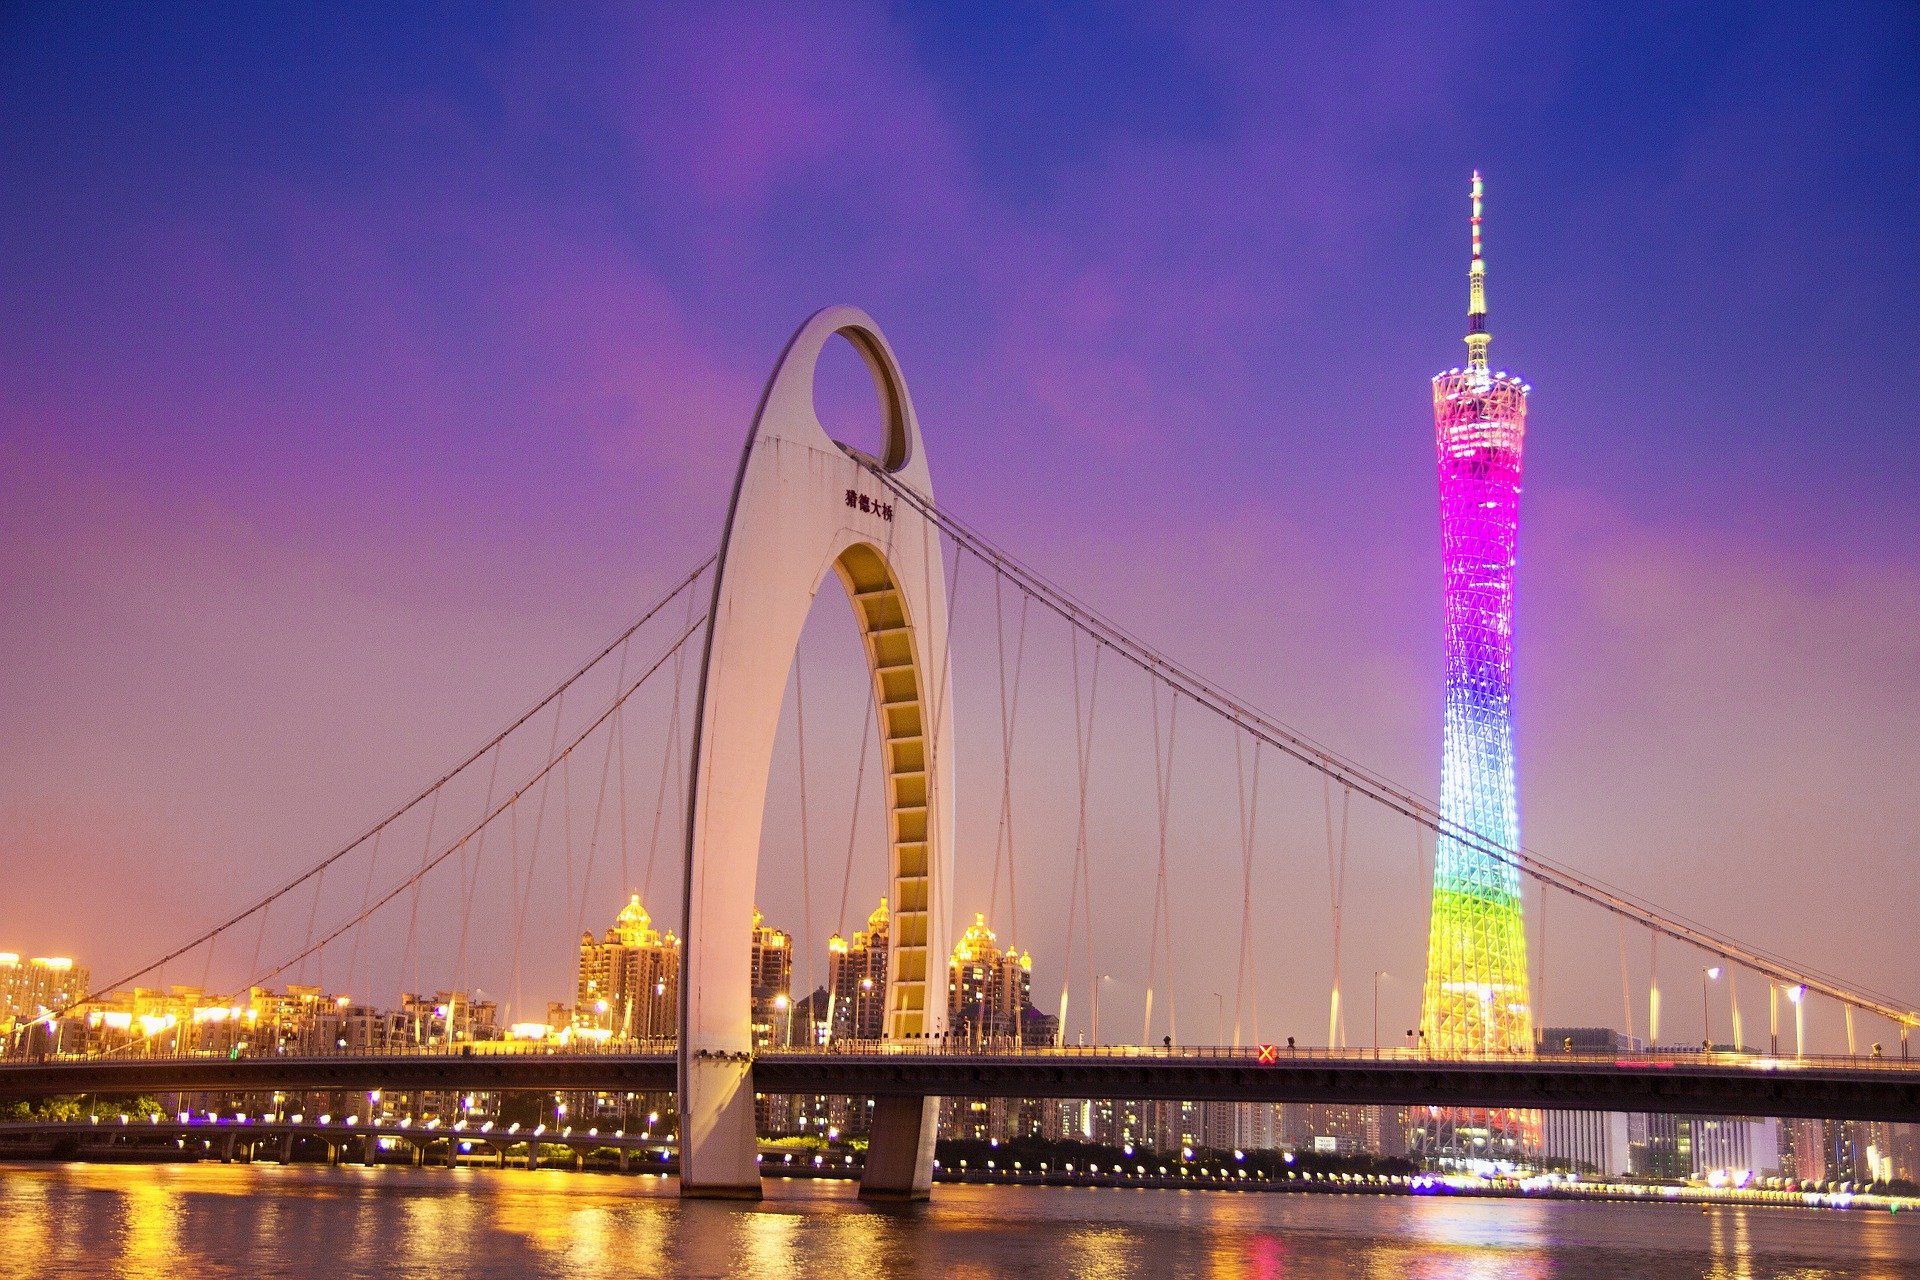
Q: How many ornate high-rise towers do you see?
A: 4